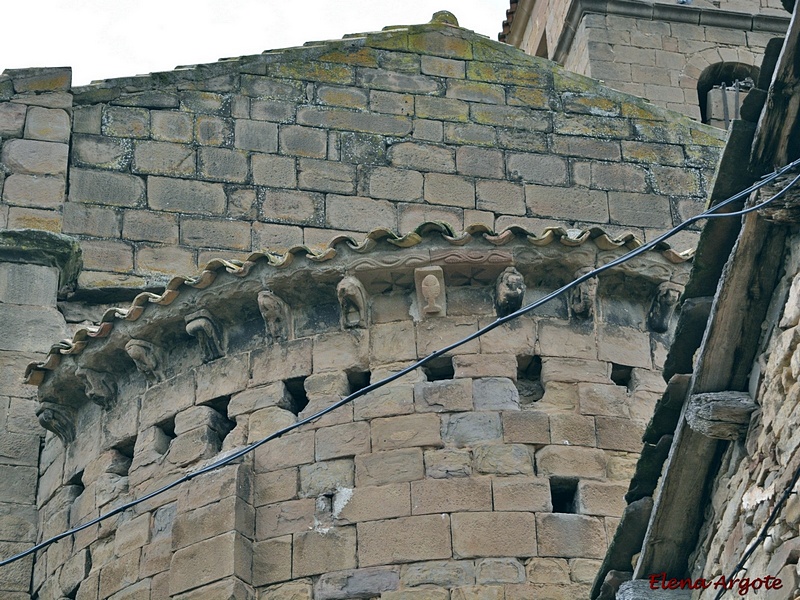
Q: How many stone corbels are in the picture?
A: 10